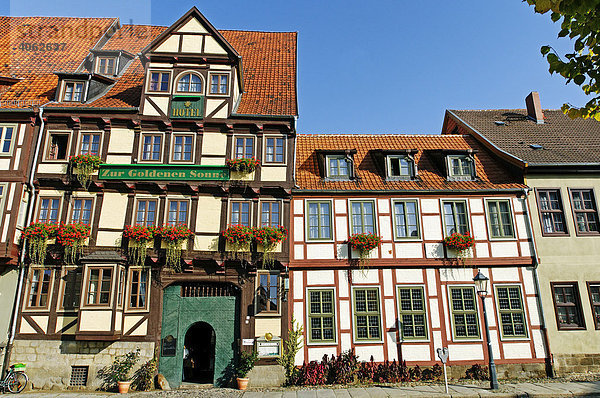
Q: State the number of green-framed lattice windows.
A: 5